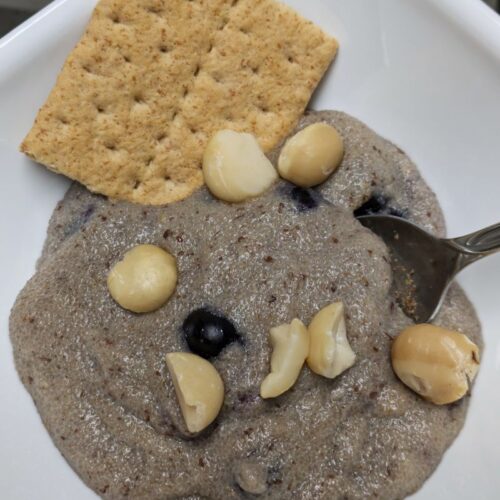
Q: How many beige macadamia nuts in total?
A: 7